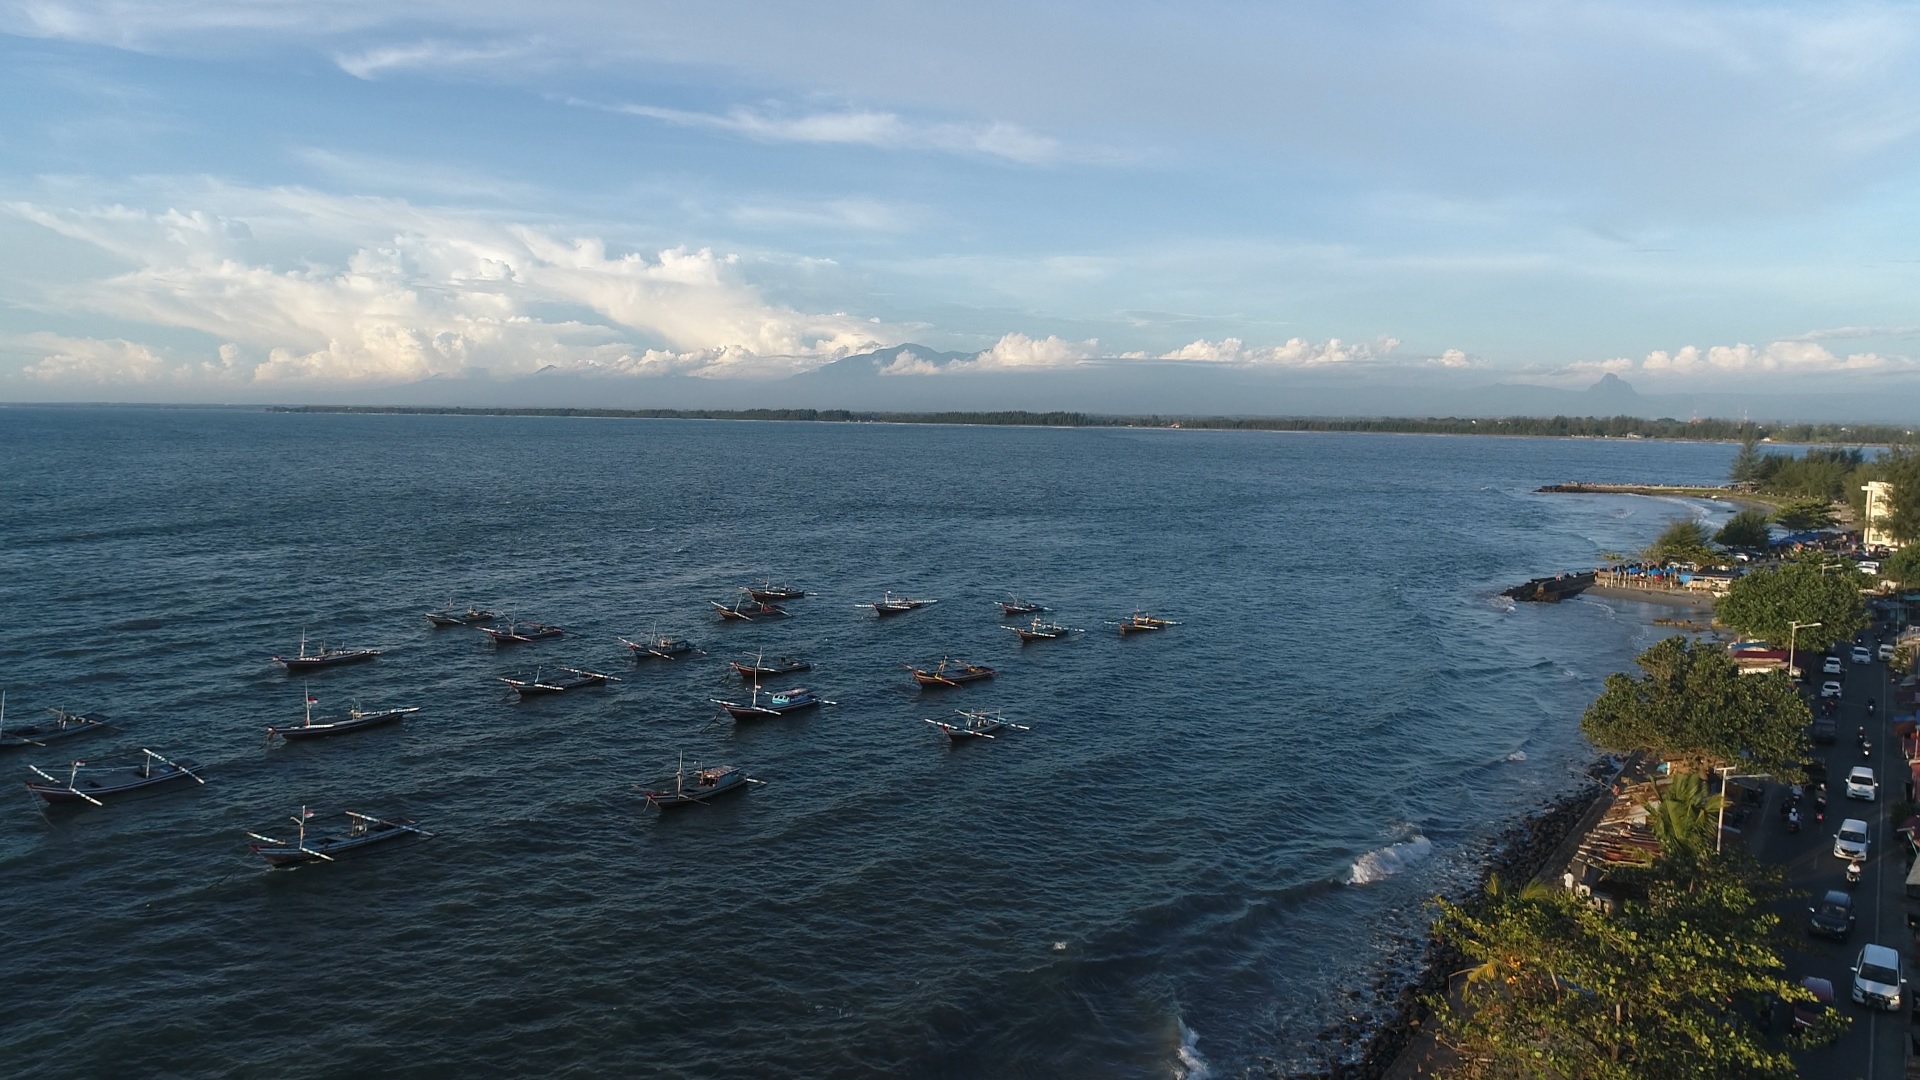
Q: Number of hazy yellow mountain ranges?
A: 0